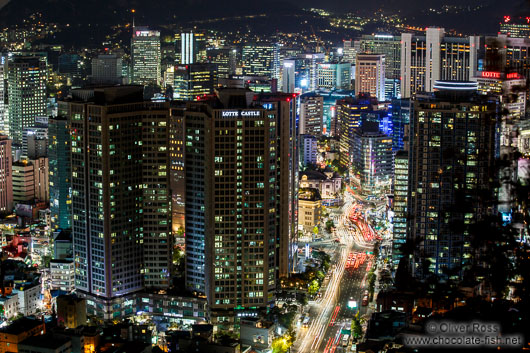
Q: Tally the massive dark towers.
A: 3